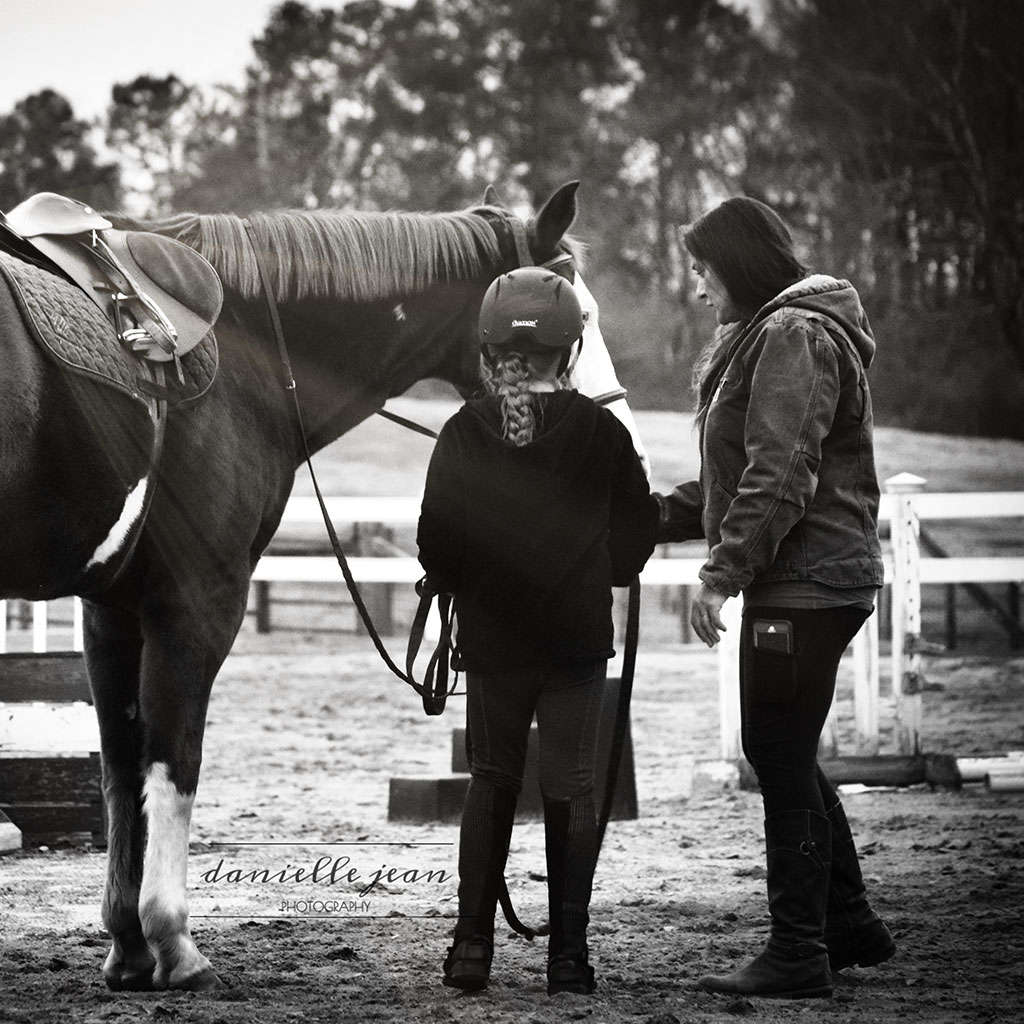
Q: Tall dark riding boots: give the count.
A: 4